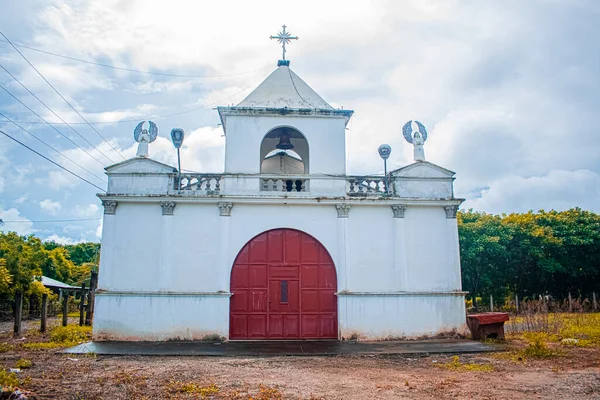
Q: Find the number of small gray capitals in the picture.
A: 6